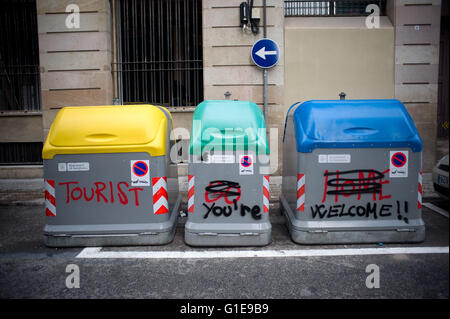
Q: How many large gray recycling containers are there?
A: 3